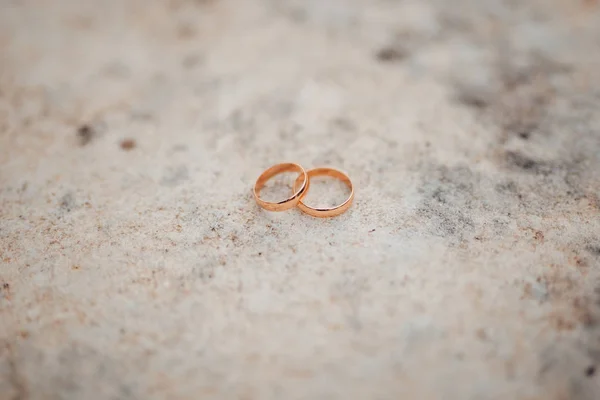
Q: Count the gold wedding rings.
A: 2